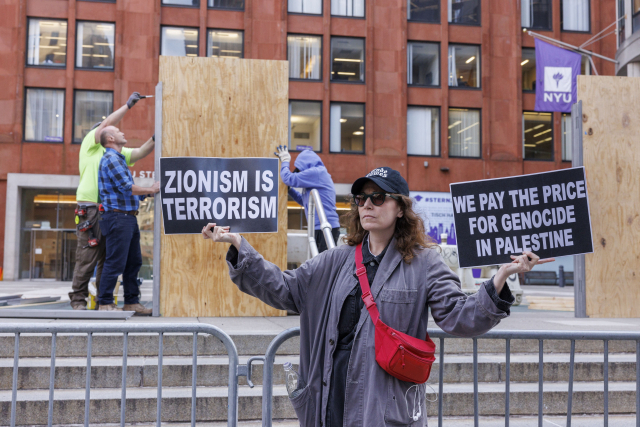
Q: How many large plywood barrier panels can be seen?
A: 2